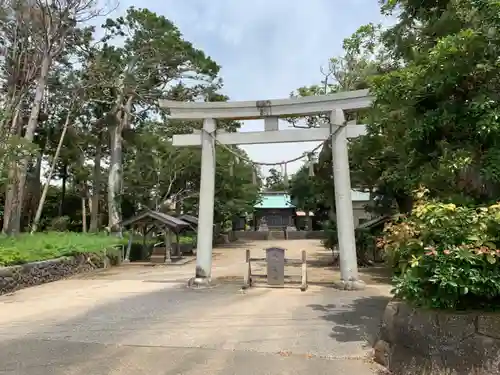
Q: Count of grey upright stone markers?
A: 1